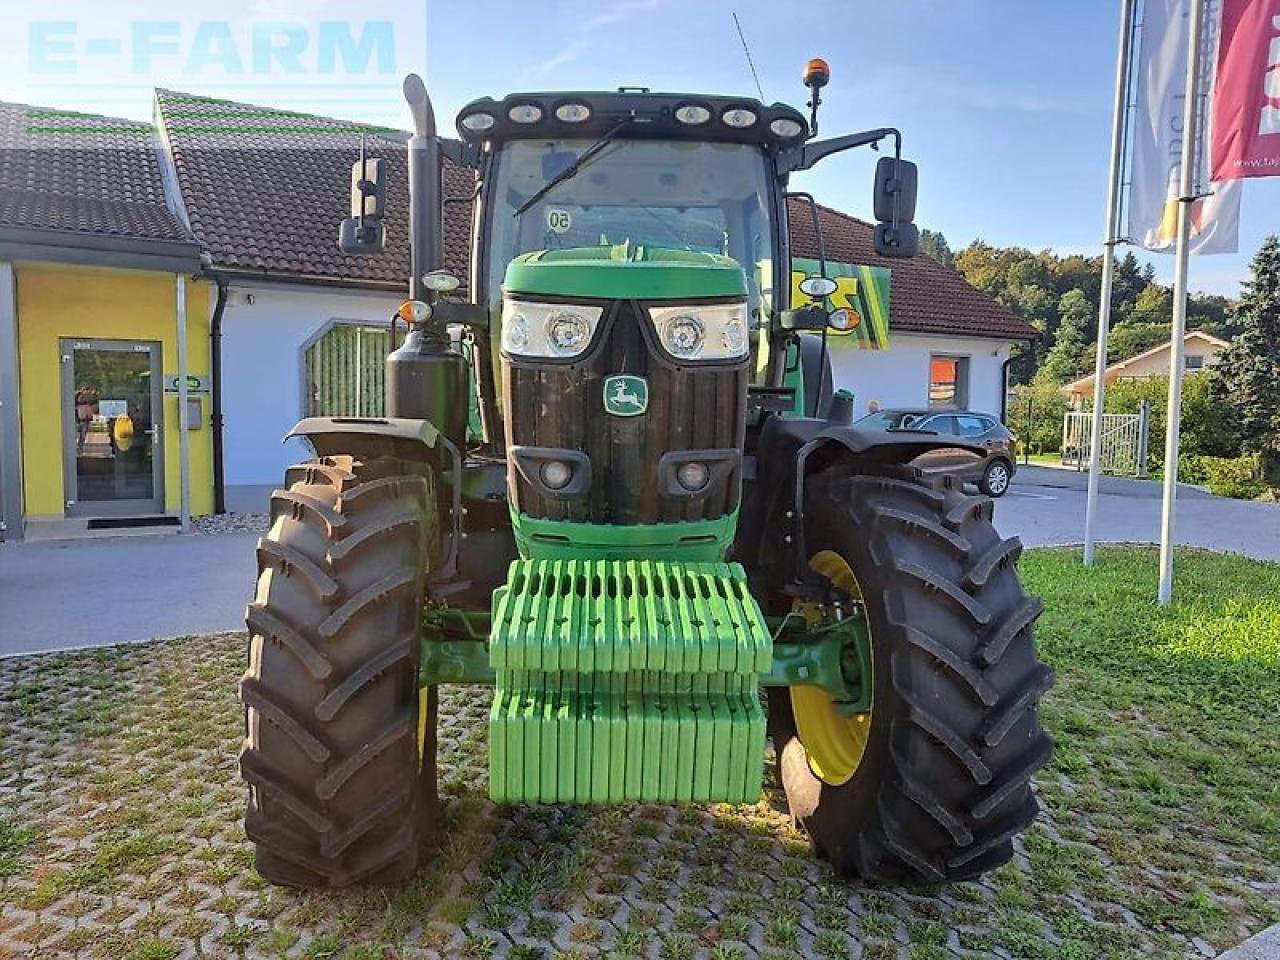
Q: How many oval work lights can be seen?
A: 8